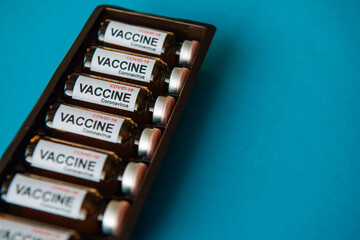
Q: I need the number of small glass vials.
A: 7